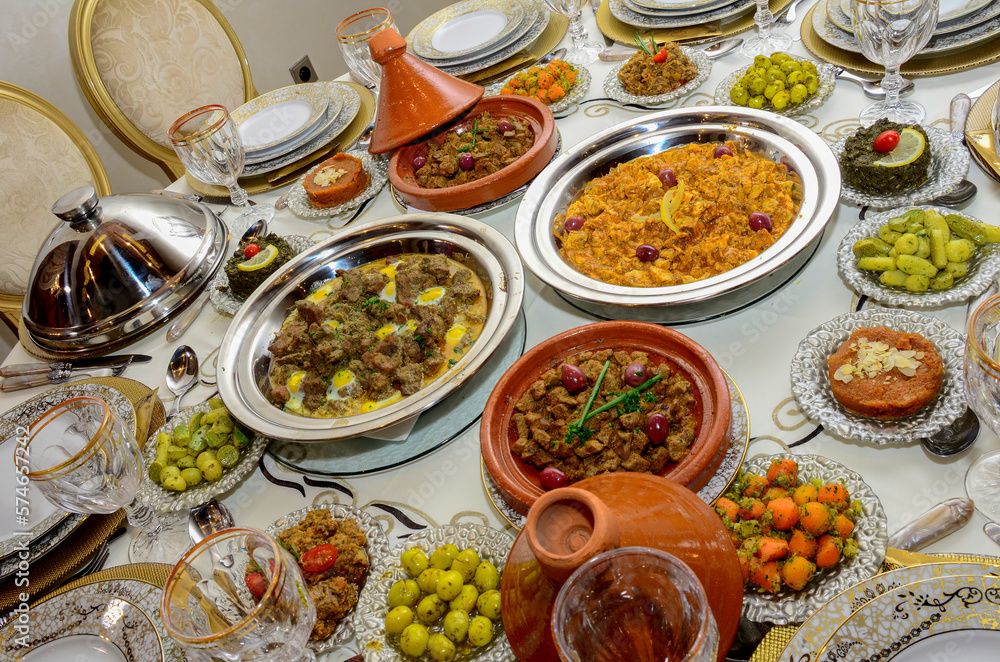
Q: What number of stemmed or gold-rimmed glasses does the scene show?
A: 9